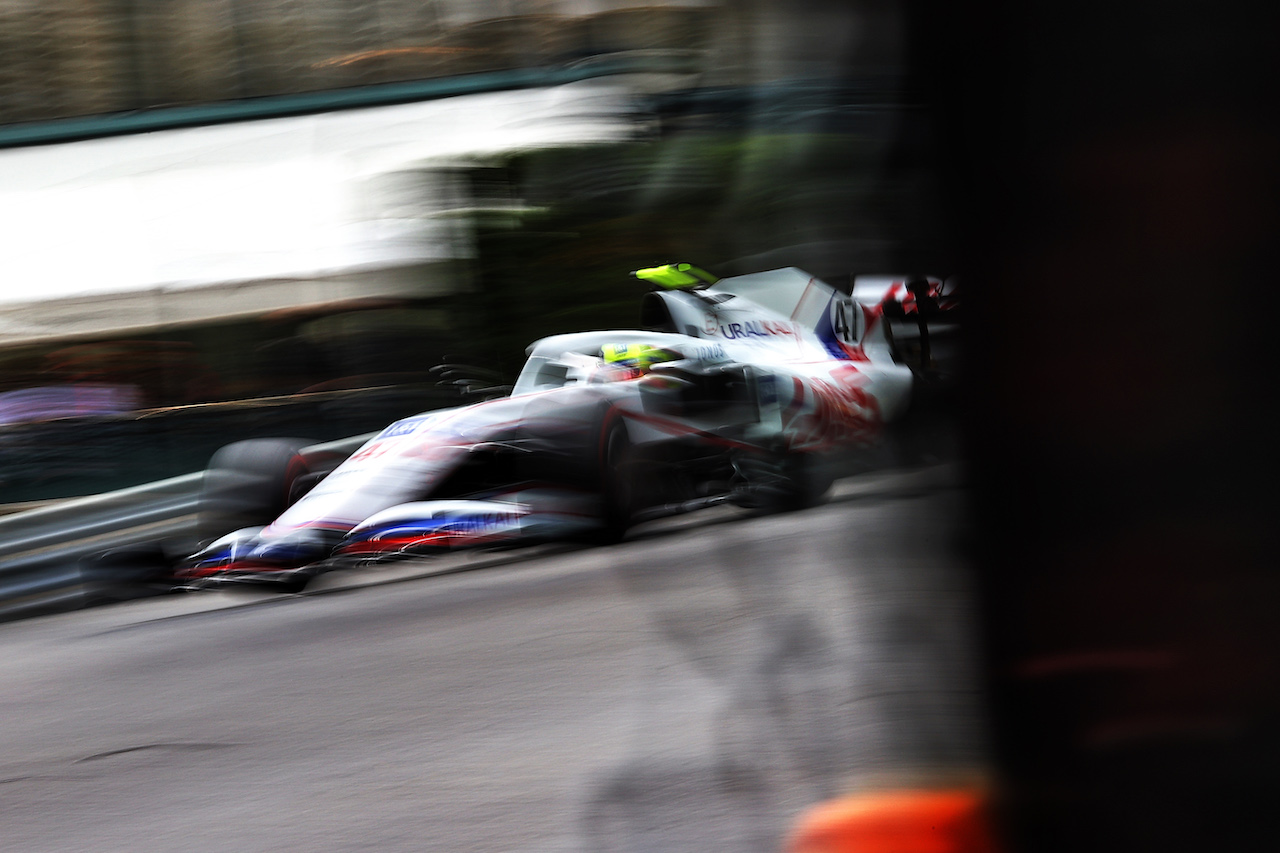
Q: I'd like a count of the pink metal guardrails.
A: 0